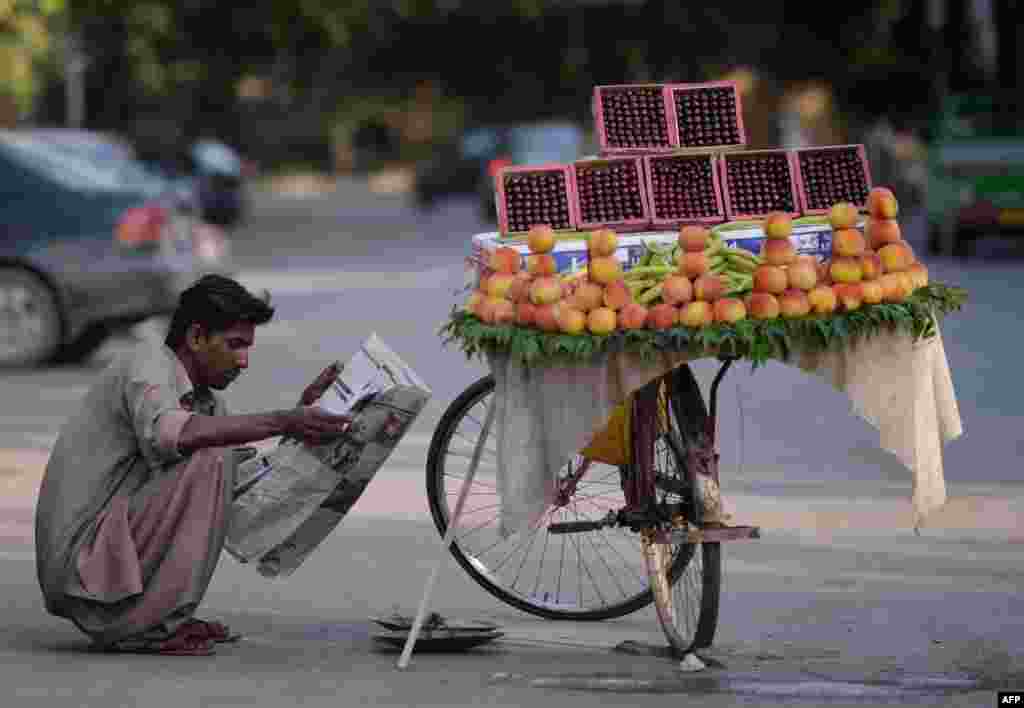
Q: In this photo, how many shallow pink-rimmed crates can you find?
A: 7